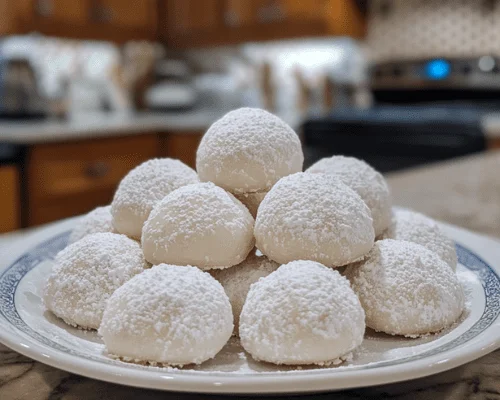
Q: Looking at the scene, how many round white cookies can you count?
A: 13